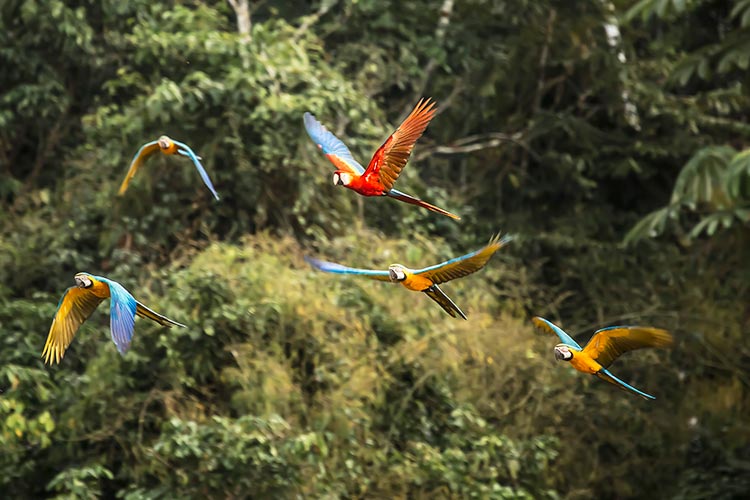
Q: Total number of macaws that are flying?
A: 5